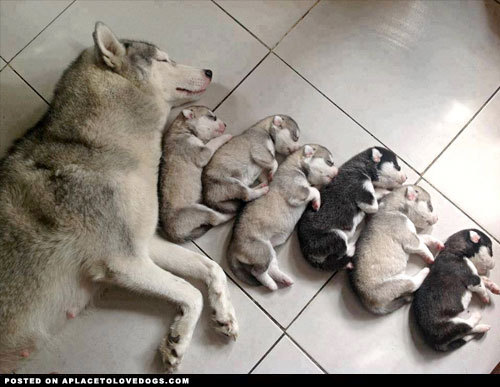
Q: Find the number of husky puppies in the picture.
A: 6